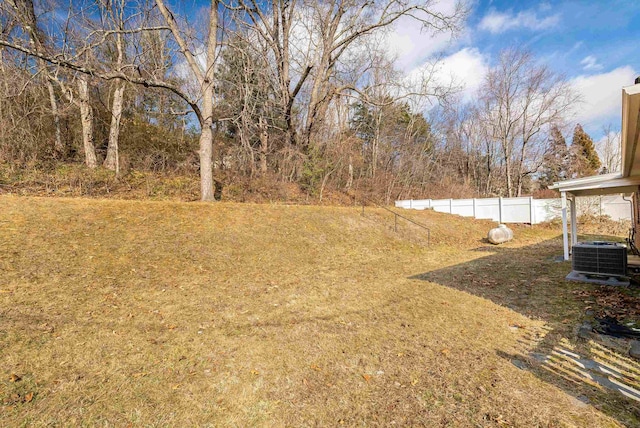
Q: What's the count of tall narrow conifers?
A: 2